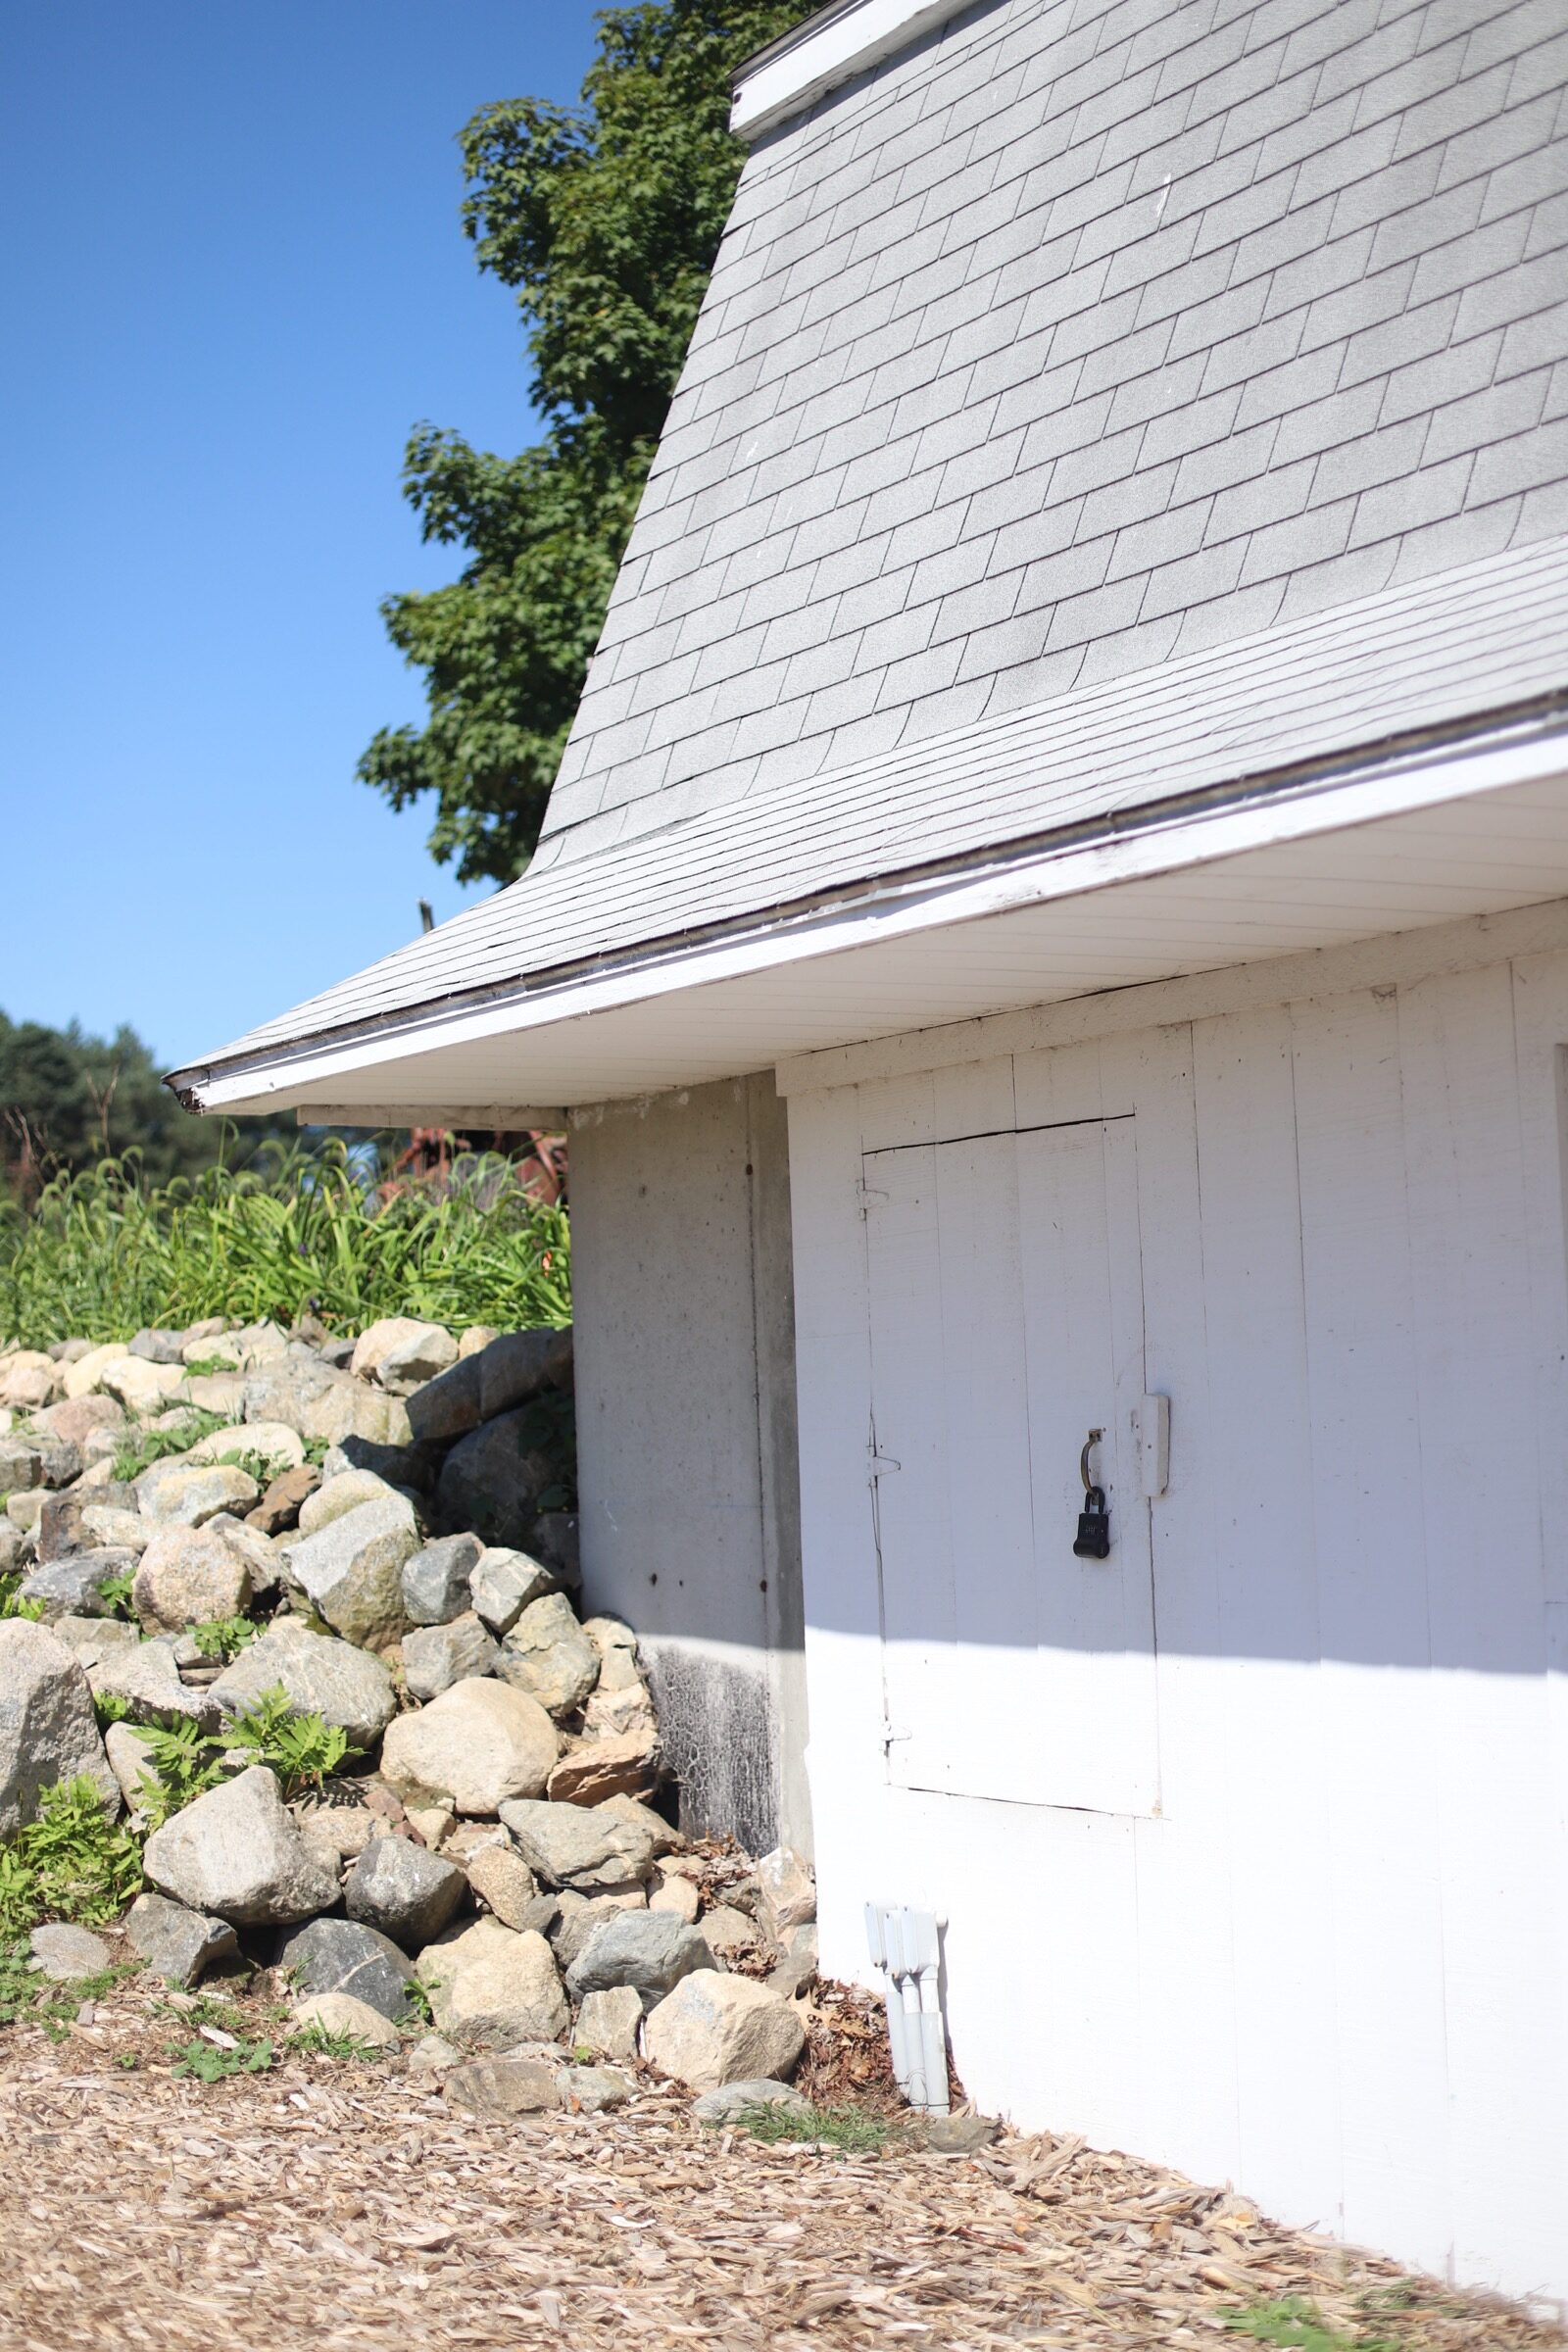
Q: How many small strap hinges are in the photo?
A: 3